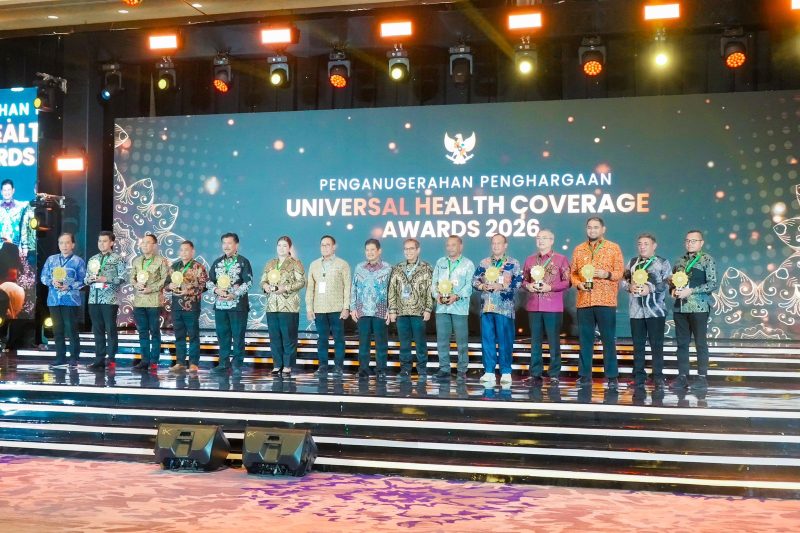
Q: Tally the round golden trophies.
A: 12